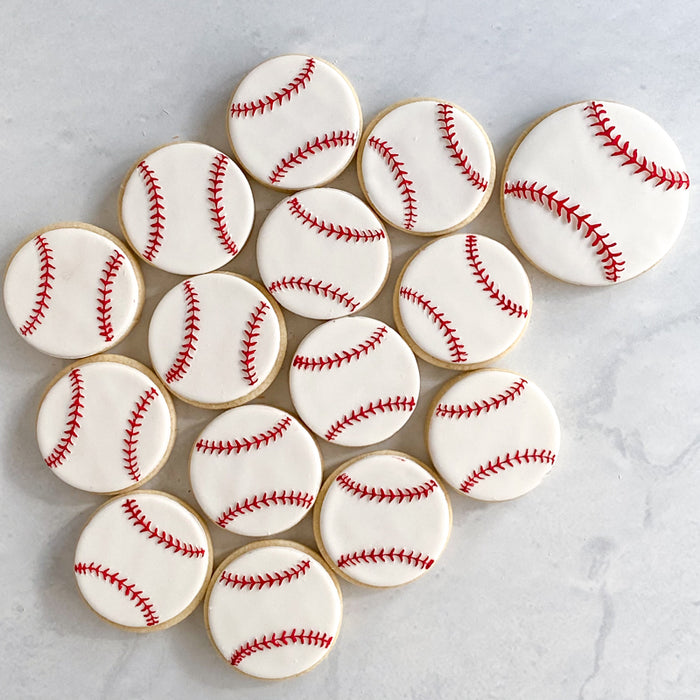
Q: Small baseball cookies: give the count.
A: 14